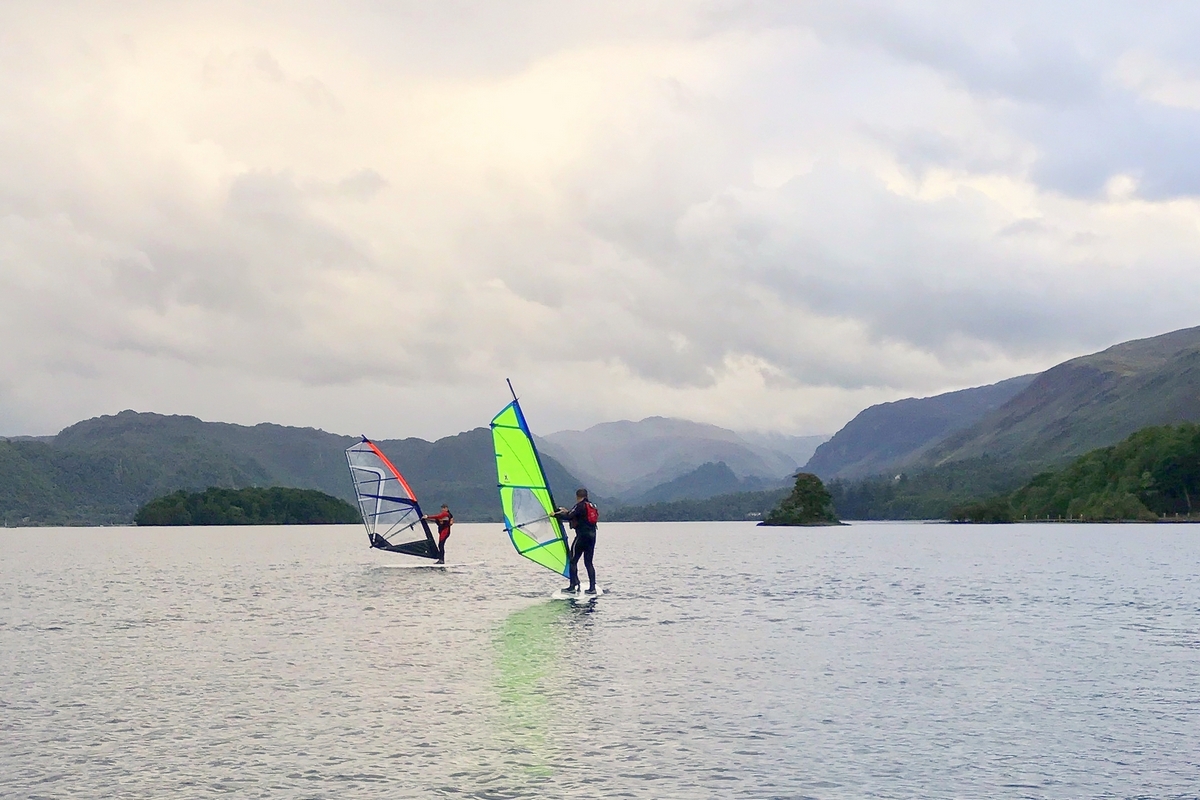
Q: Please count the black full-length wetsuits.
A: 1